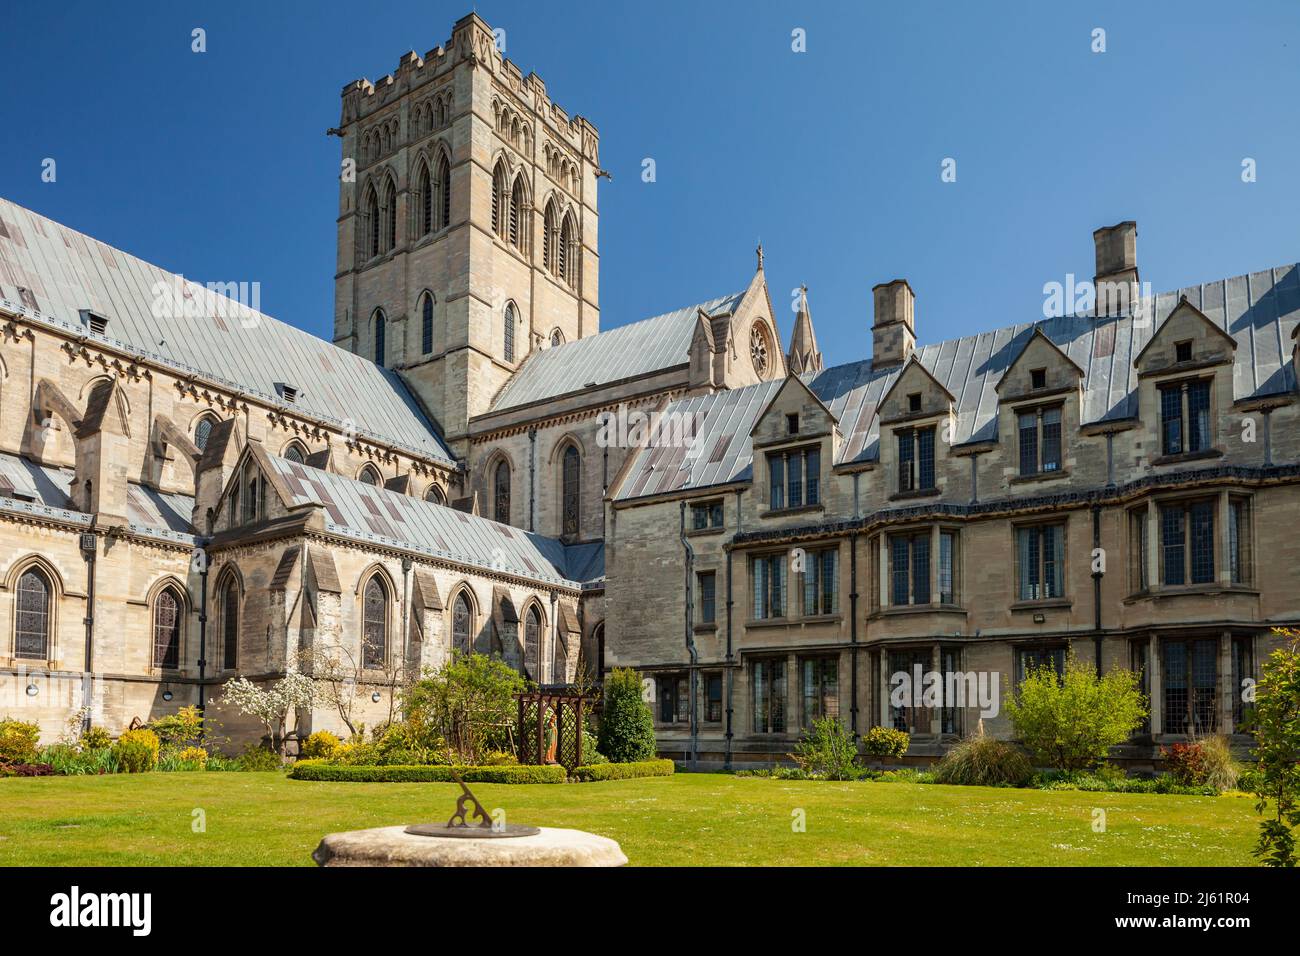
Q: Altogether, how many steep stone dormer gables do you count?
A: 4